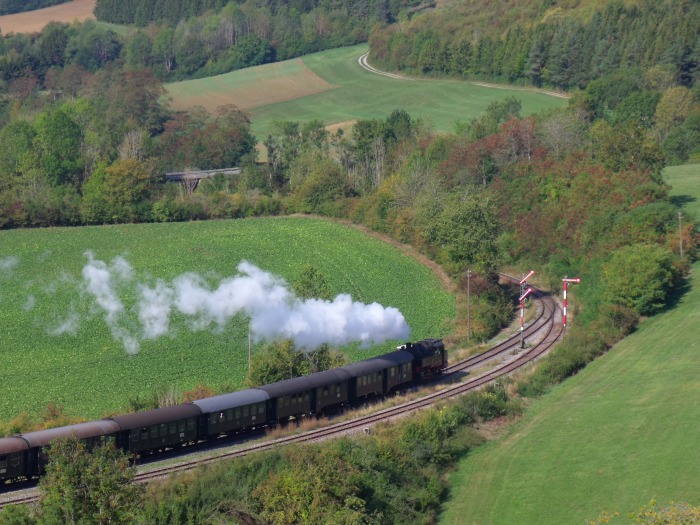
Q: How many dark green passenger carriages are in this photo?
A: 6